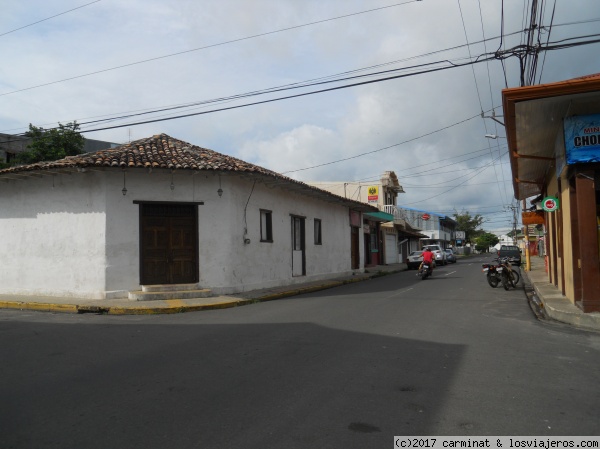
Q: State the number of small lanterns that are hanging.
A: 3